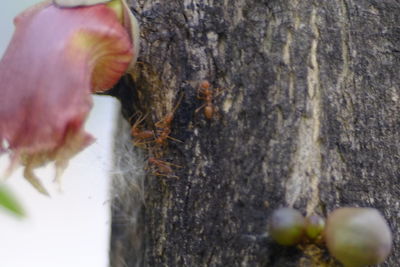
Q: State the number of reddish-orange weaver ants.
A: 4